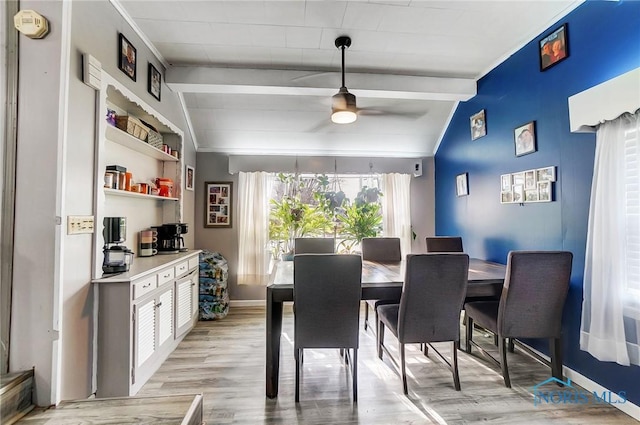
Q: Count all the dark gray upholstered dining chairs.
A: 6